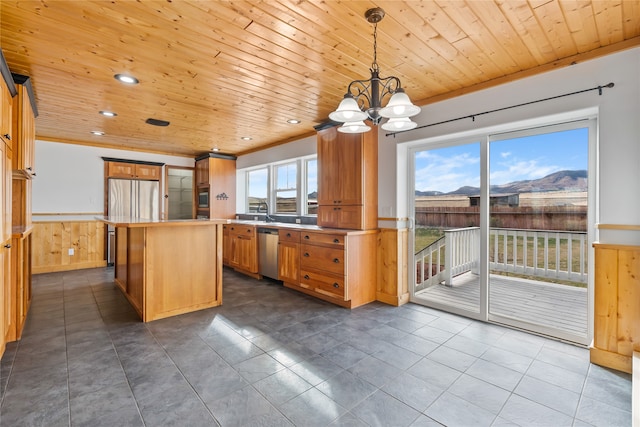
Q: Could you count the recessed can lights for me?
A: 6